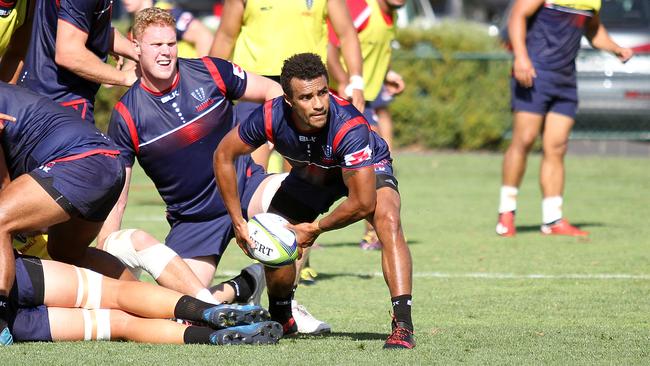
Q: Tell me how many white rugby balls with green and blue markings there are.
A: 1